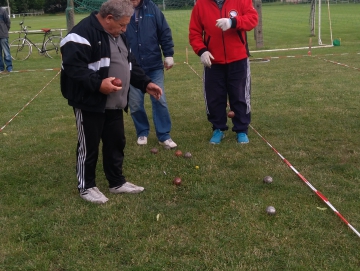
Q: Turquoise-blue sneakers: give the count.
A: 2